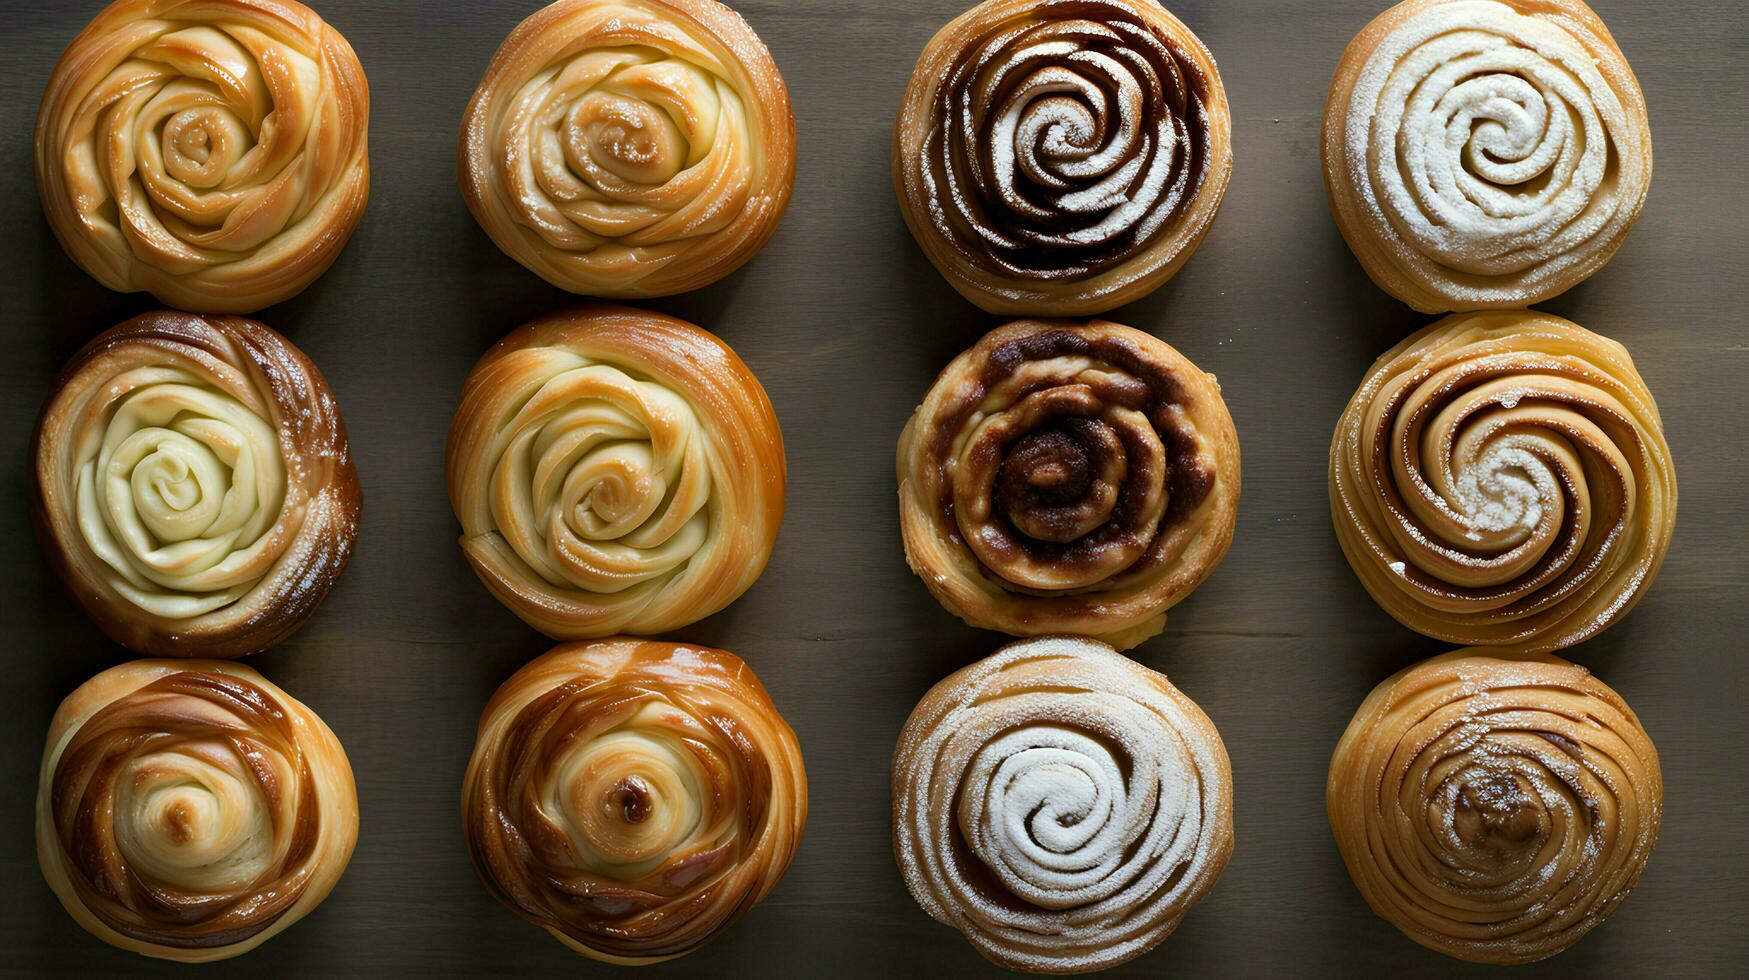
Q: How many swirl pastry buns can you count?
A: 12